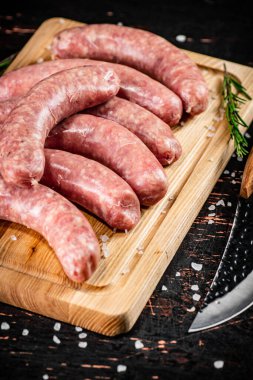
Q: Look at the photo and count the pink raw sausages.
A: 7